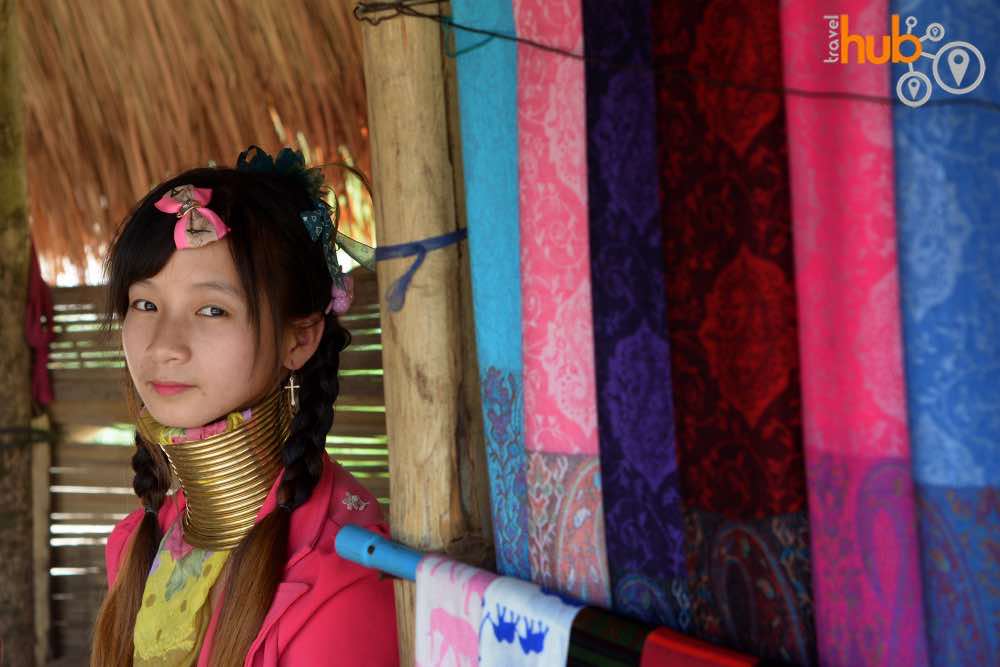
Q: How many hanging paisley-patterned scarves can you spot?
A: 6